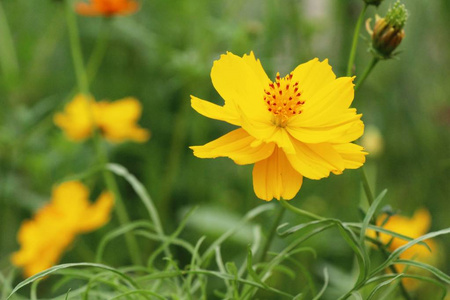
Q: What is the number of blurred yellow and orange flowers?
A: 4